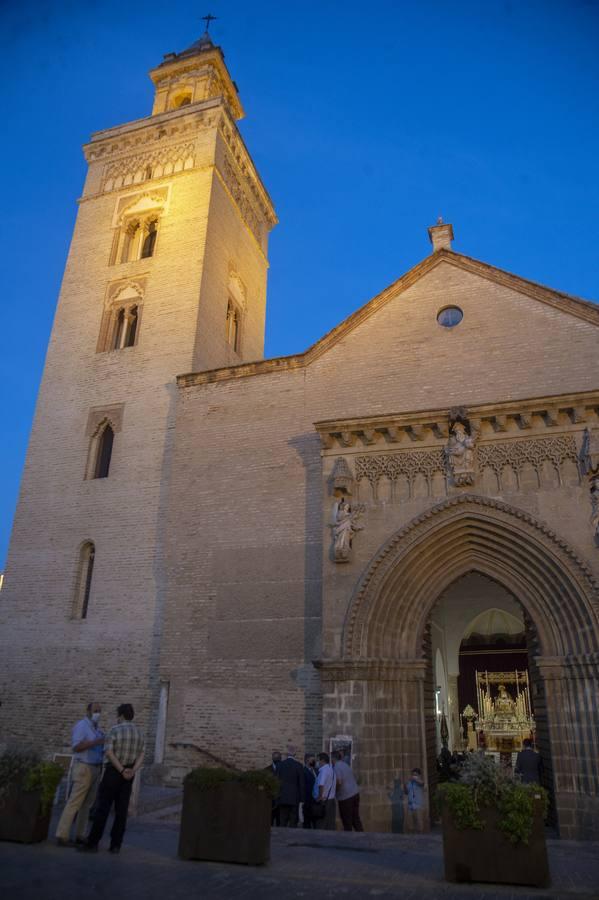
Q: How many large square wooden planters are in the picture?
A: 3